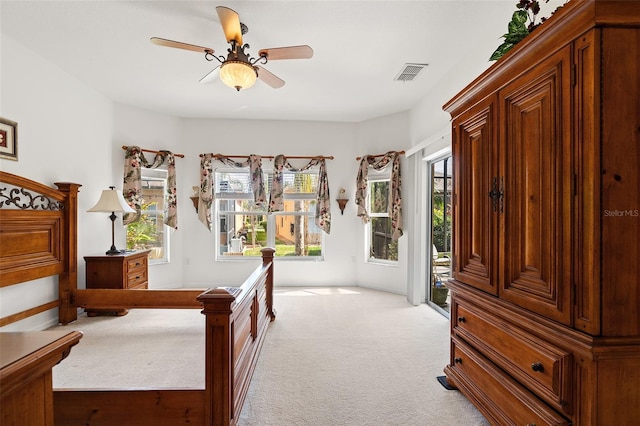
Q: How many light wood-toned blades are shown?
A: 5